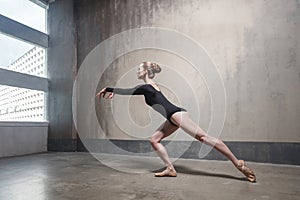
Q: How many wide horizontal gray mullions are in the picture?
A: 2